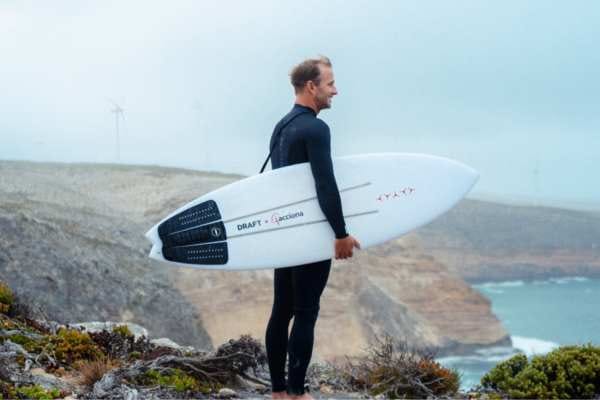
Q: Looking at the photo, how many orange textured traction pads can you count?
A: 0